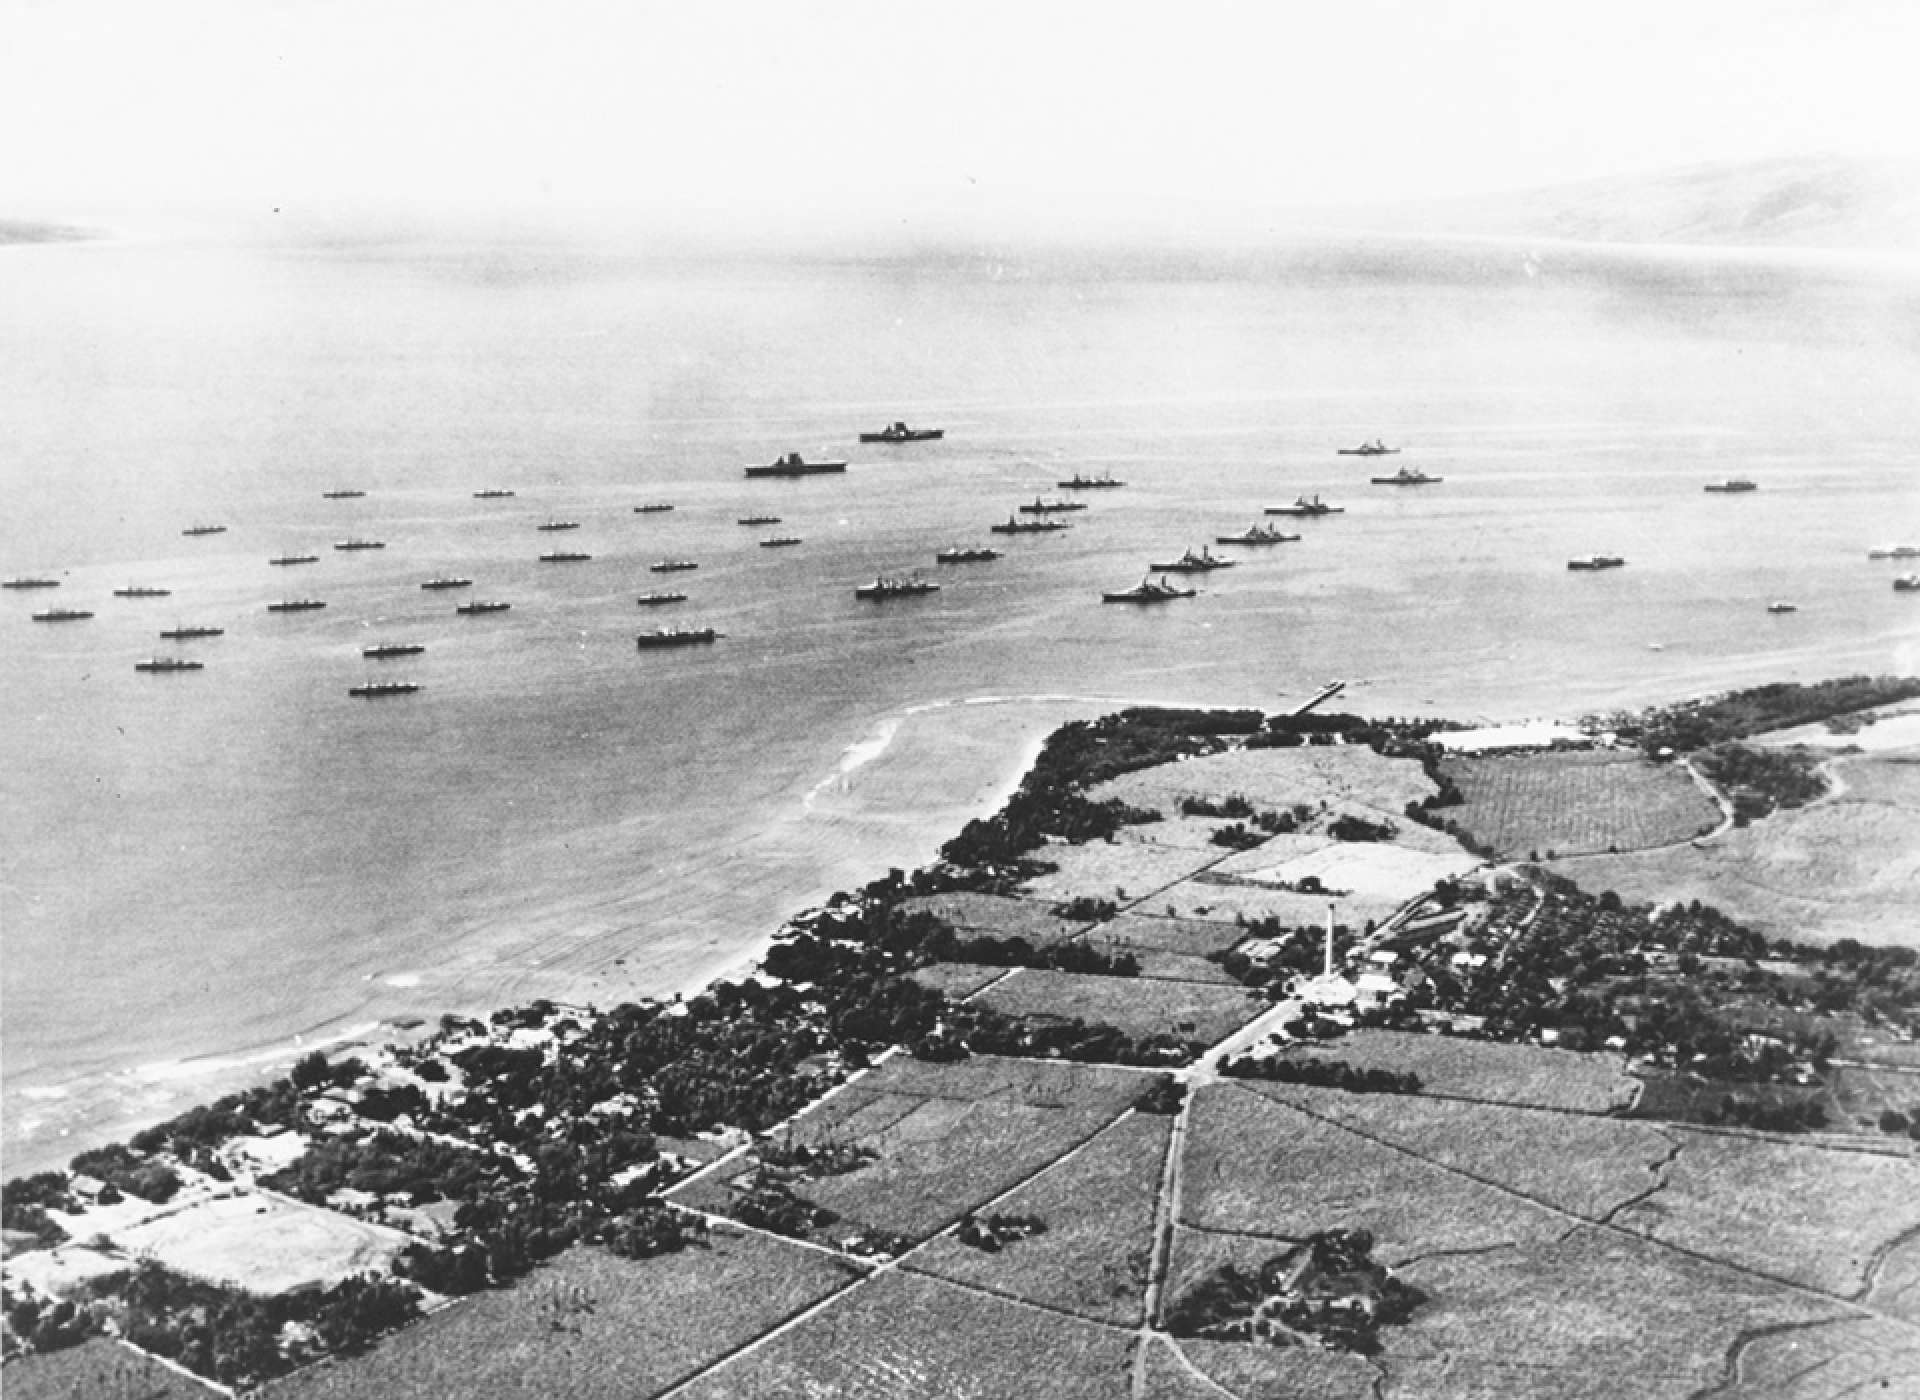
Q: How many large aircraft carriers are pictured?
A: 2